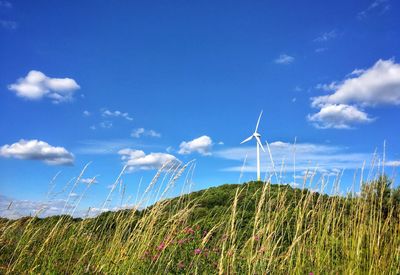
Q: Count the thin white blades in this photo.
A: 3